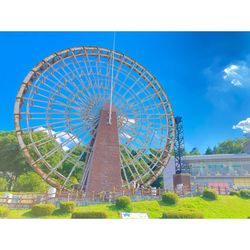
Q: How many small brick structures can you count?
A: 1